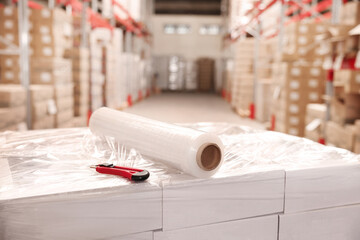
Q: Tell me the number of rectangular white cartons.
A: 6